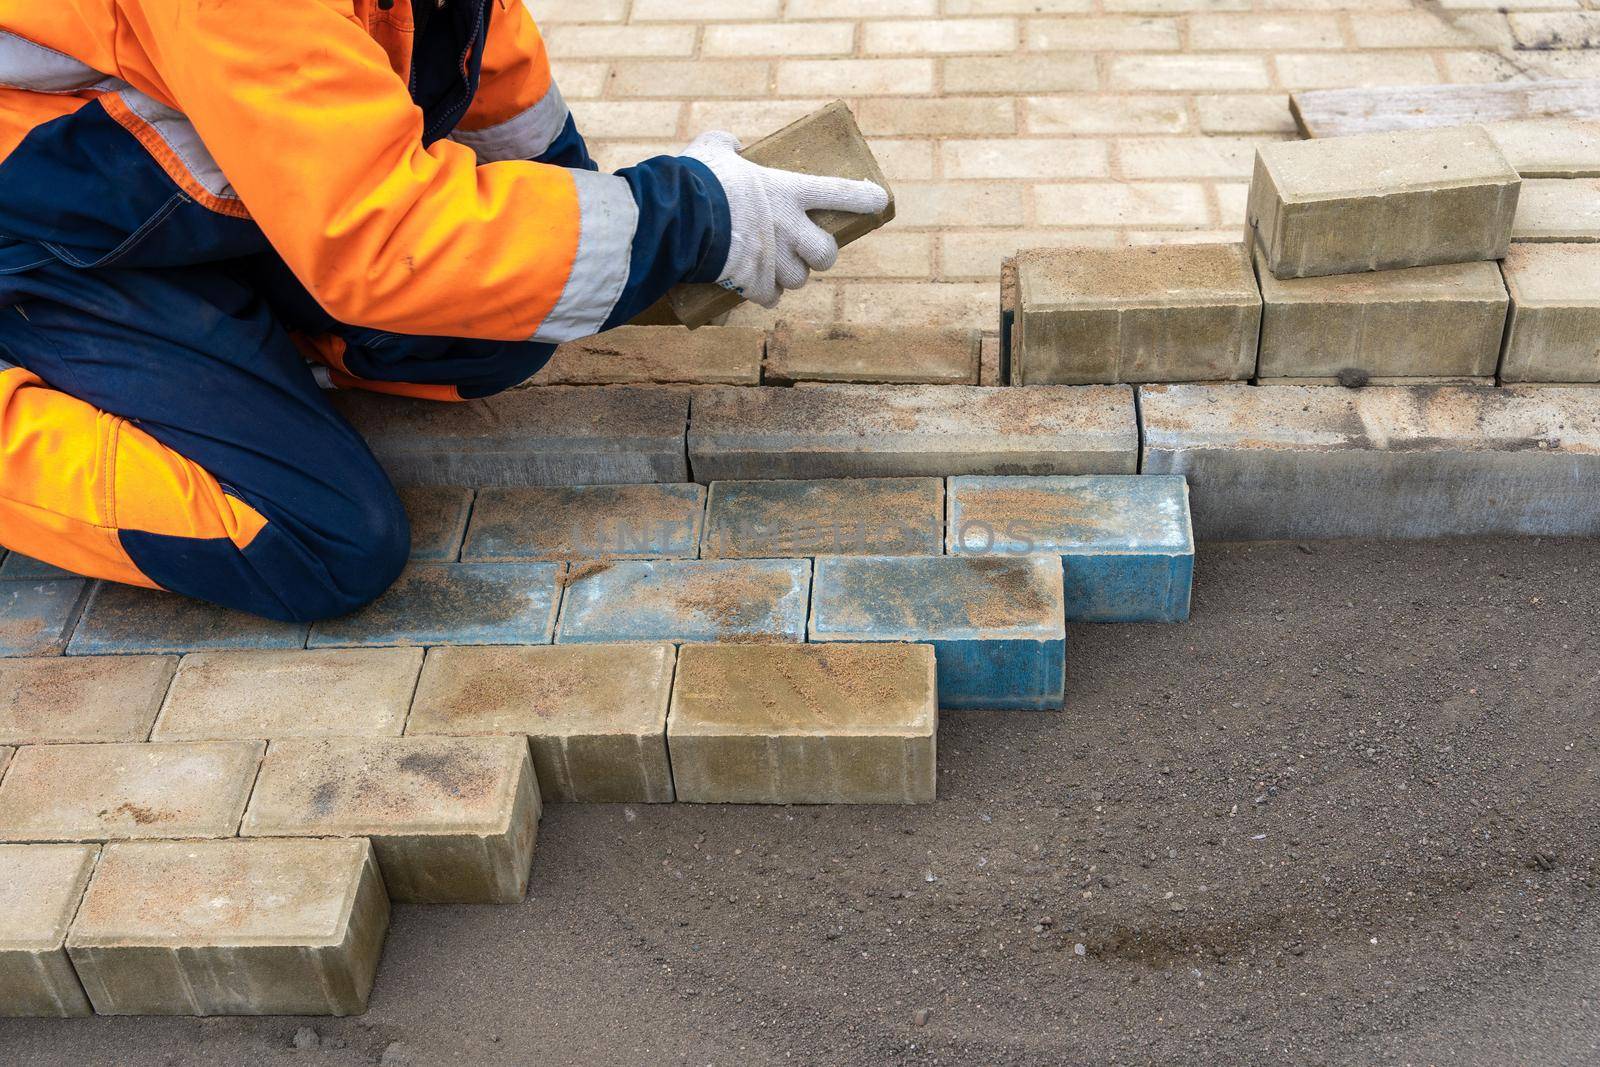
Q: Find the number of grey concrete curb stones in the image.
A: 3